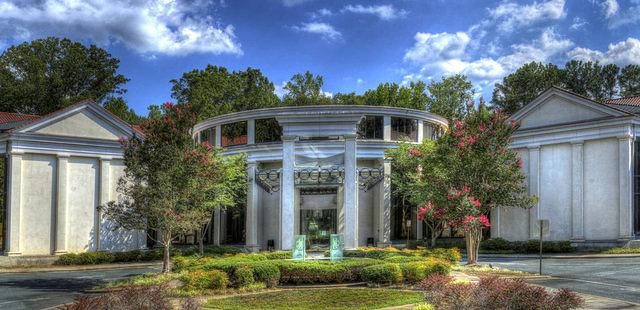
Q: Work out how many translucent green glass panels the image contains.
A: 2